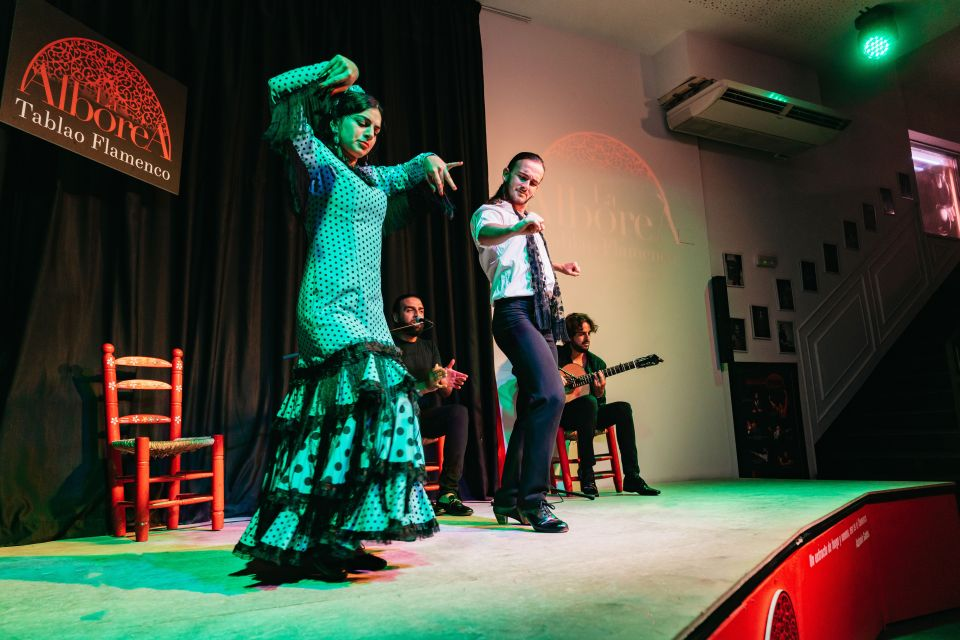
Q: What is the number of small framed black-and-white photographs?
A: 11